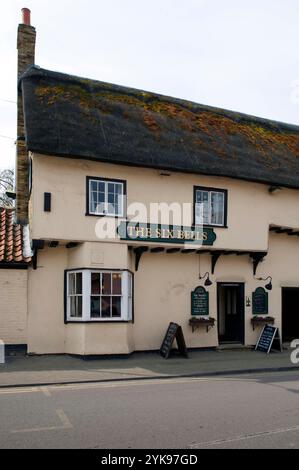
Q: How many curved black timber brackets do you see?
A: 4